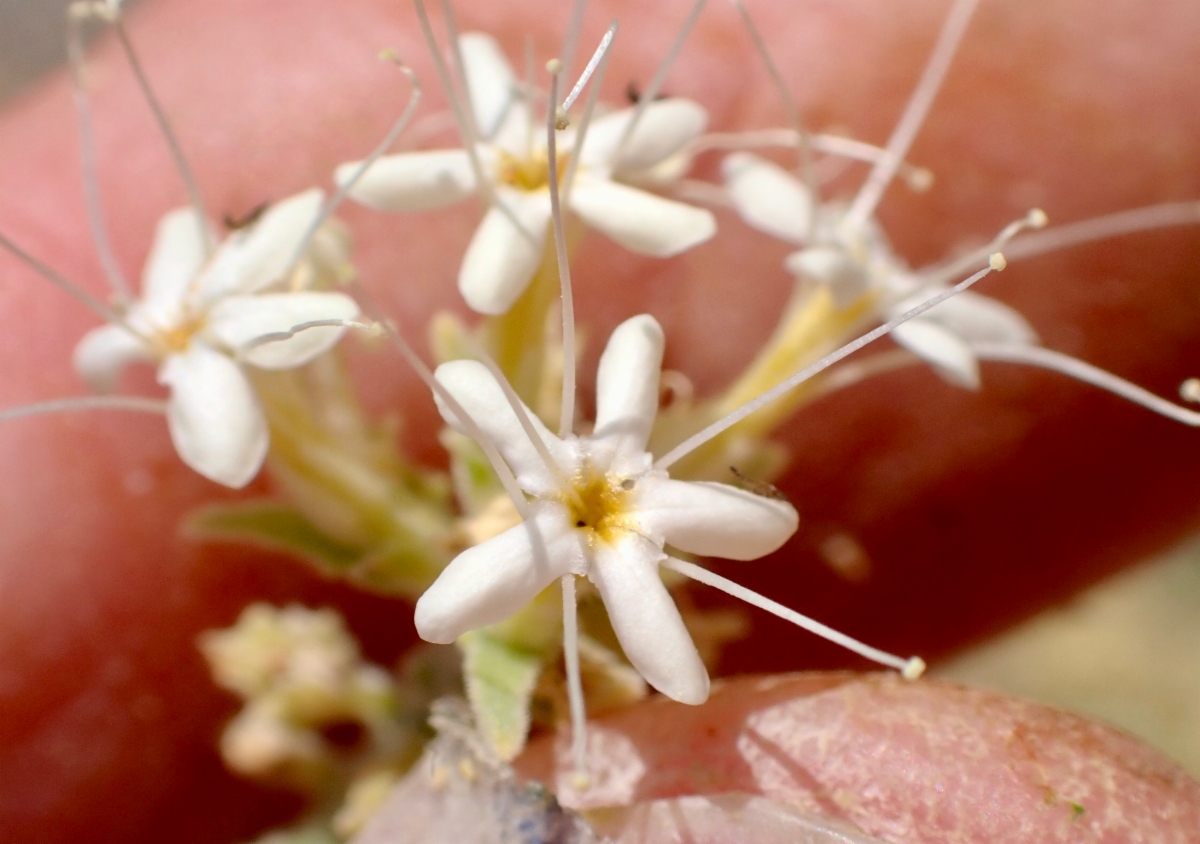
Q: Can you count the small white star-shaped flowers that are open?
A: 4